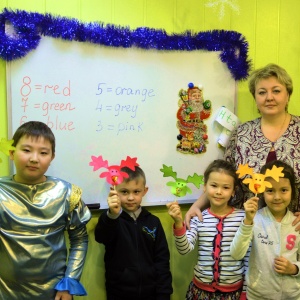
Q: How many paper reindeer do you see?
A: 3